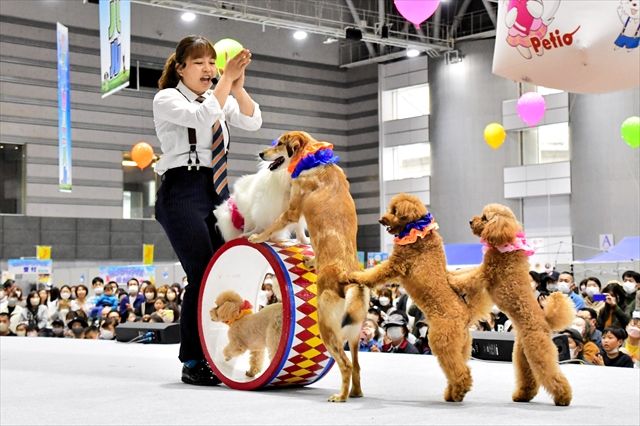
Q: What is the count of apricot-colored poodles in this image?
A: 3